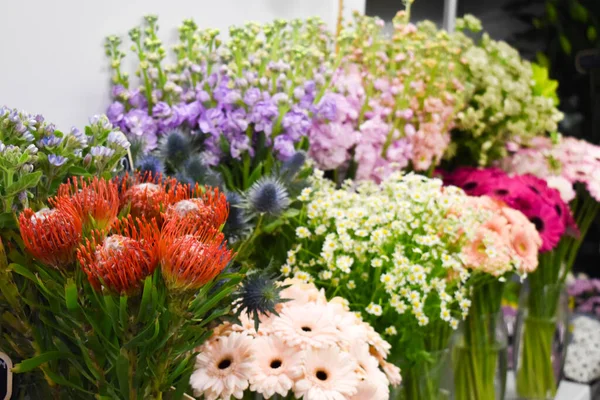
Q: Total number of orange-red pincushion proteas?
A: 6